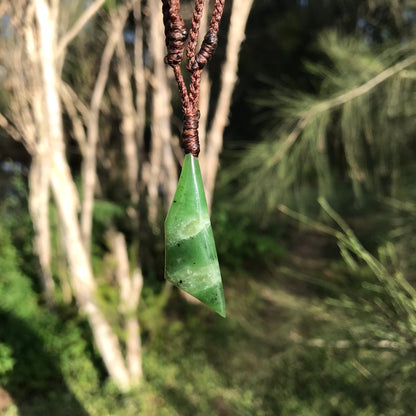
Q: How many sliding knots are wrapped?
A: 2